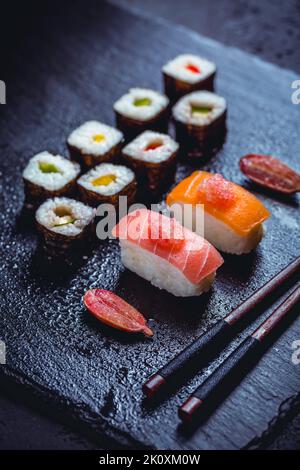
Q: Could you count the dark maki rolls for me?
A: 8